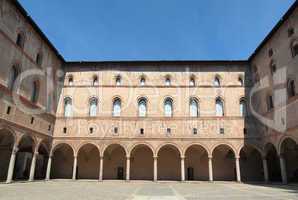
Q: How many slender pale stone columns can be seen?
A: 12